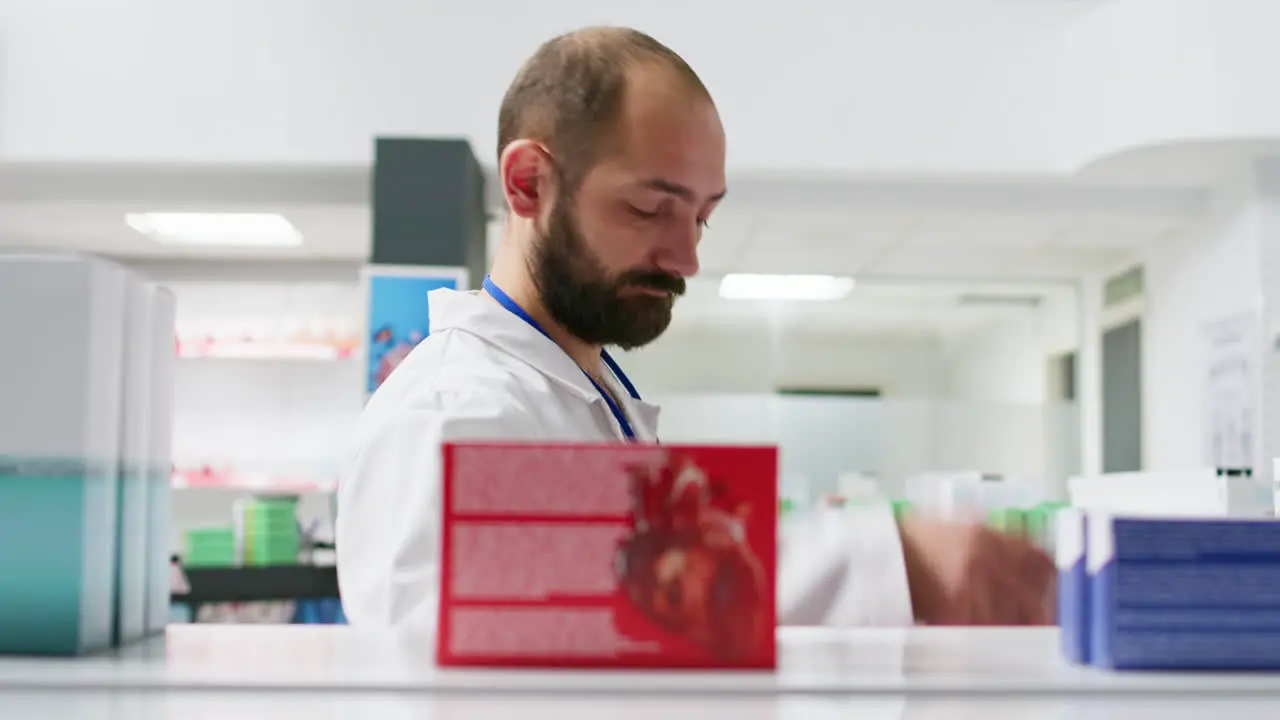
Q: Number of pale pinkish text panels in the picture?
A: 3